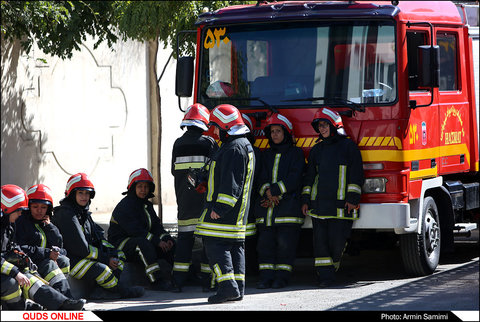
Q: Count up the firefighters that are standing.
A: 5